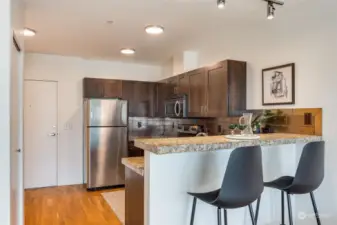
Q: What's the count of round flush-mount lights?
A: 3